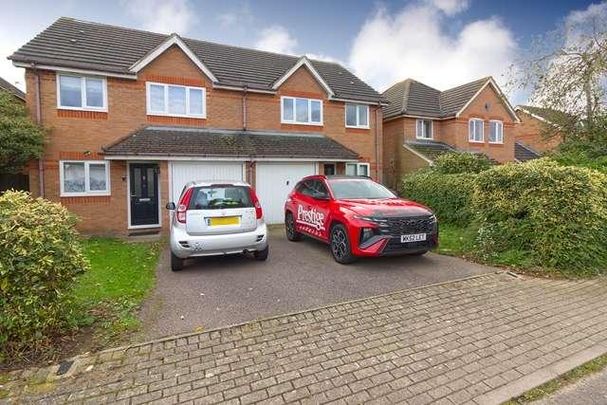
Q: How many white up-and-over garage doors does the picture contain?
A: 2